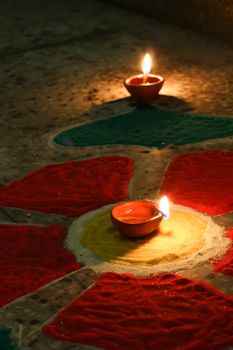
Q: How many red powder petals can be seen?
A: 5